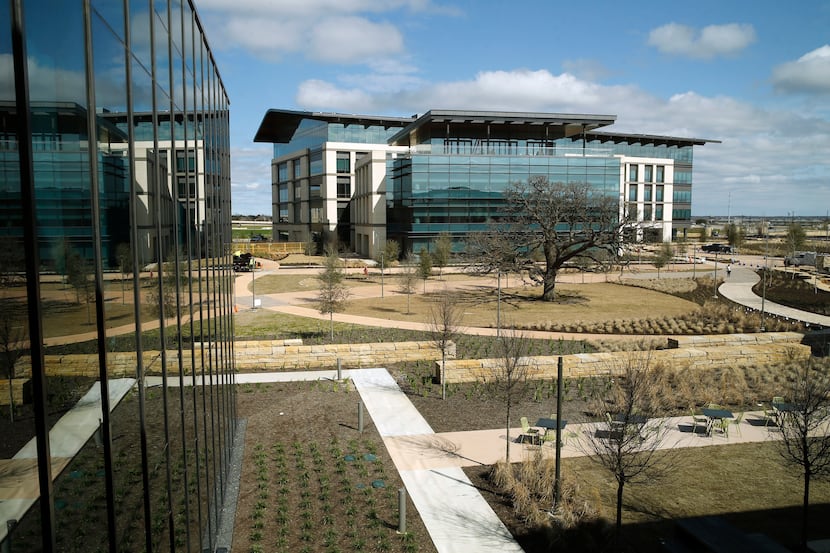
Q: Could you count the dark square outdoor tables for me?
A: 4